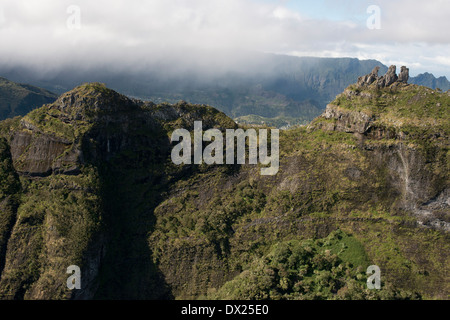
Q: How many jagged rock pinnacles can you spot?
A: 3